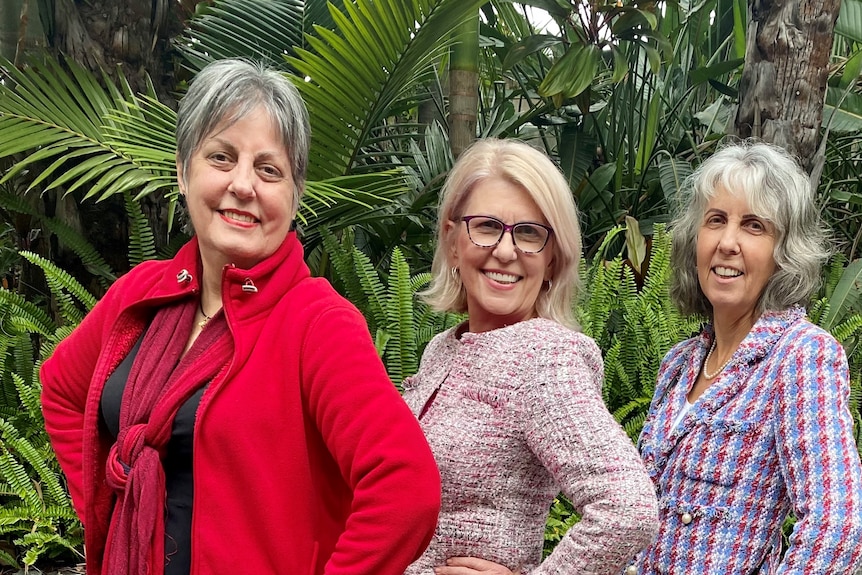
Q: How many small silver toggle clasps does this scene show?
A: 2